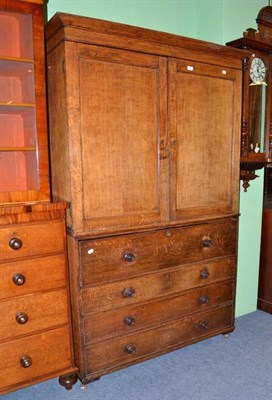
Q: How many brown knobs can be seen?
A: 12